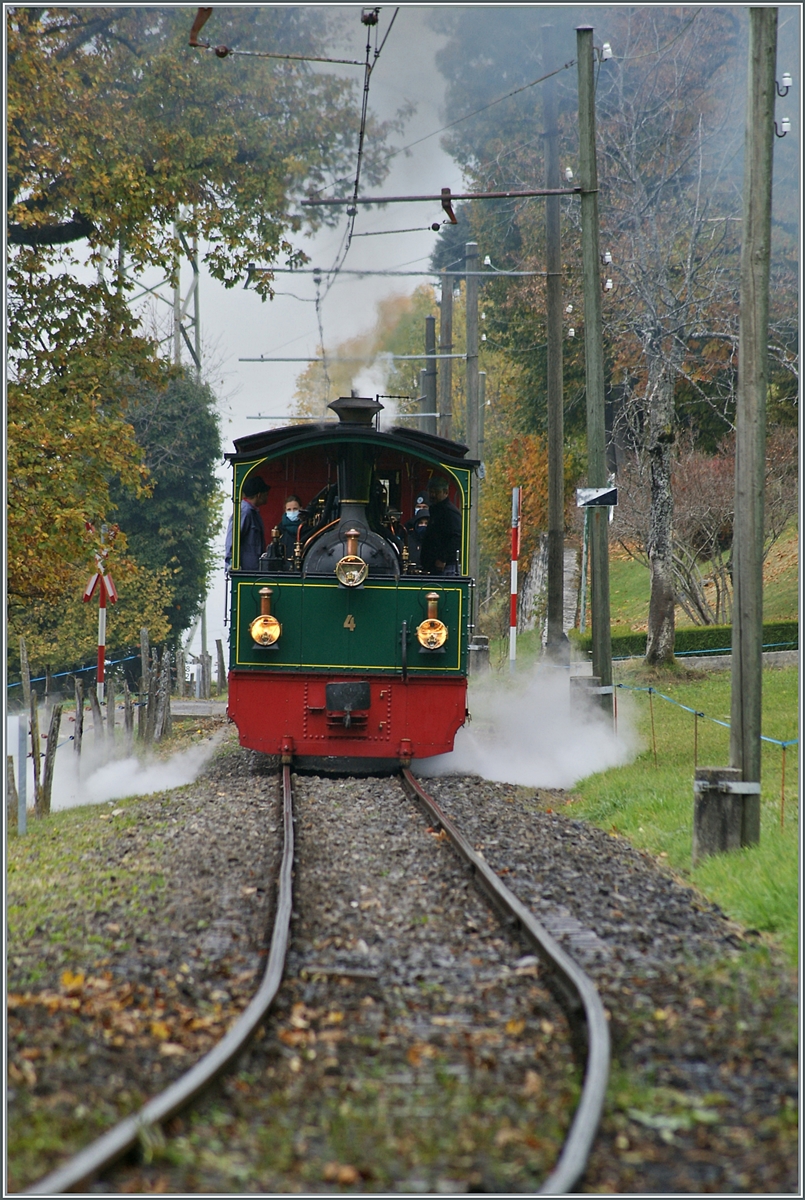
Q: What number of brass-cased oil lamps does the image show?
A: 3